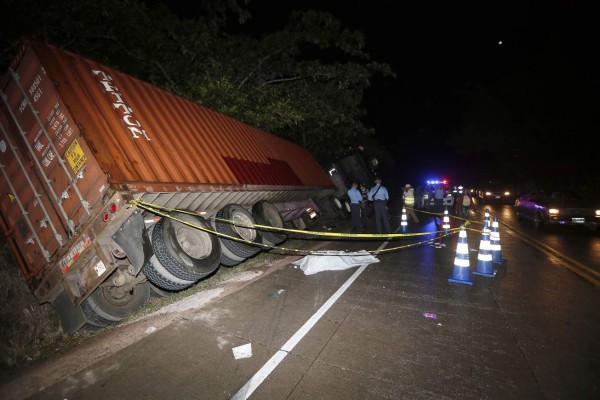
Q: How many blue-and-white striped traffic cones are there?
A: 6